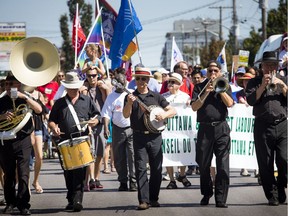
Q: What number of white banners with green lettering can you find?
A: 1